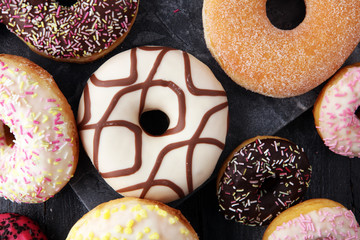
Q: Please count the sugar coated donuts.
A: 1